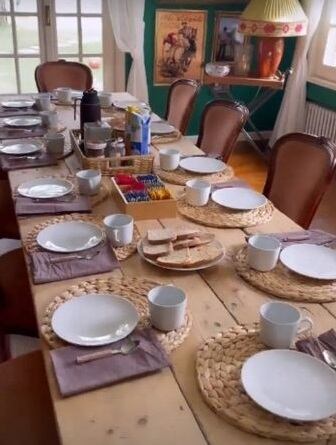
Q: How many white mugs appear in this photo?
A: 12